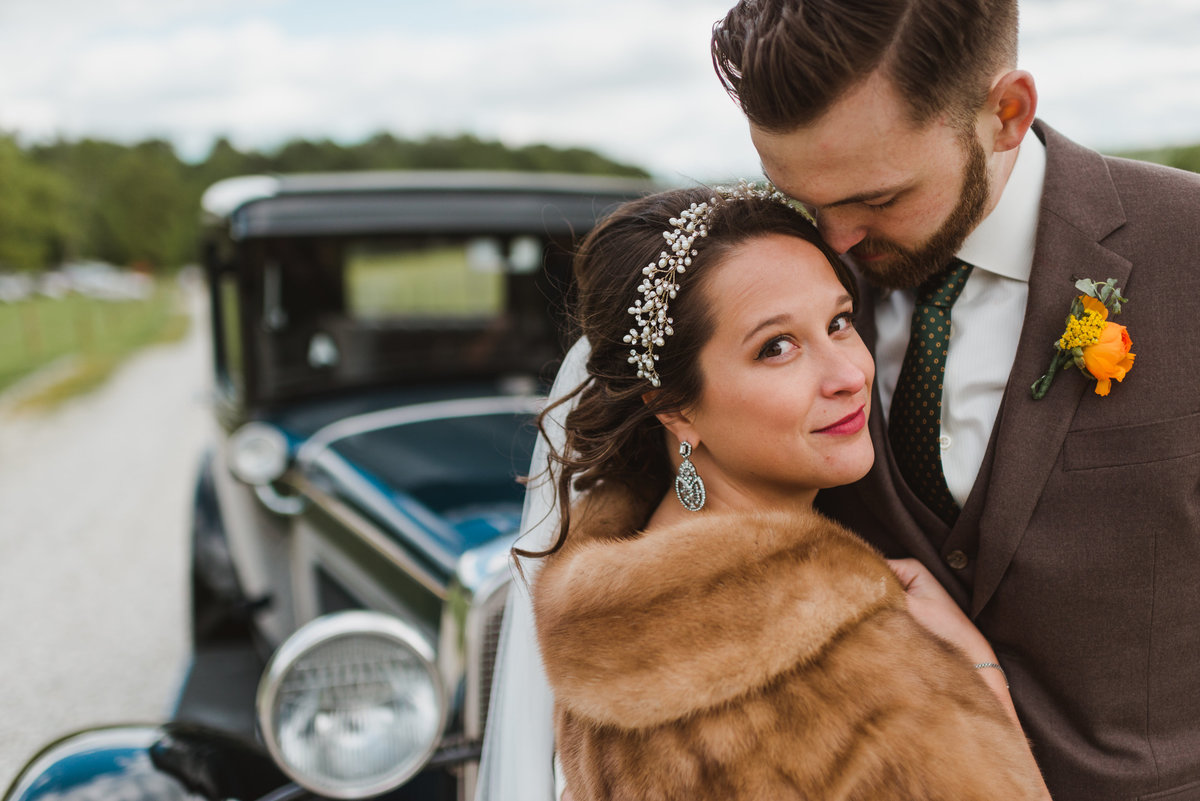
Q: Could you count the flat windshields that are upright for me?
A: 1